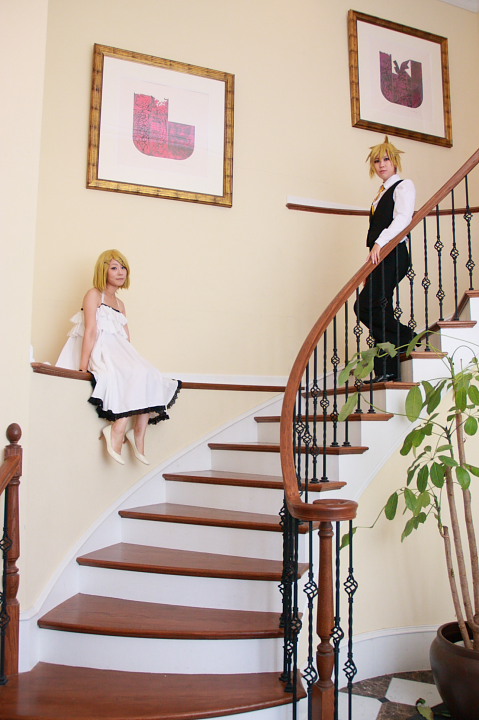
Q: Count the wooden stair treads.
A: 11